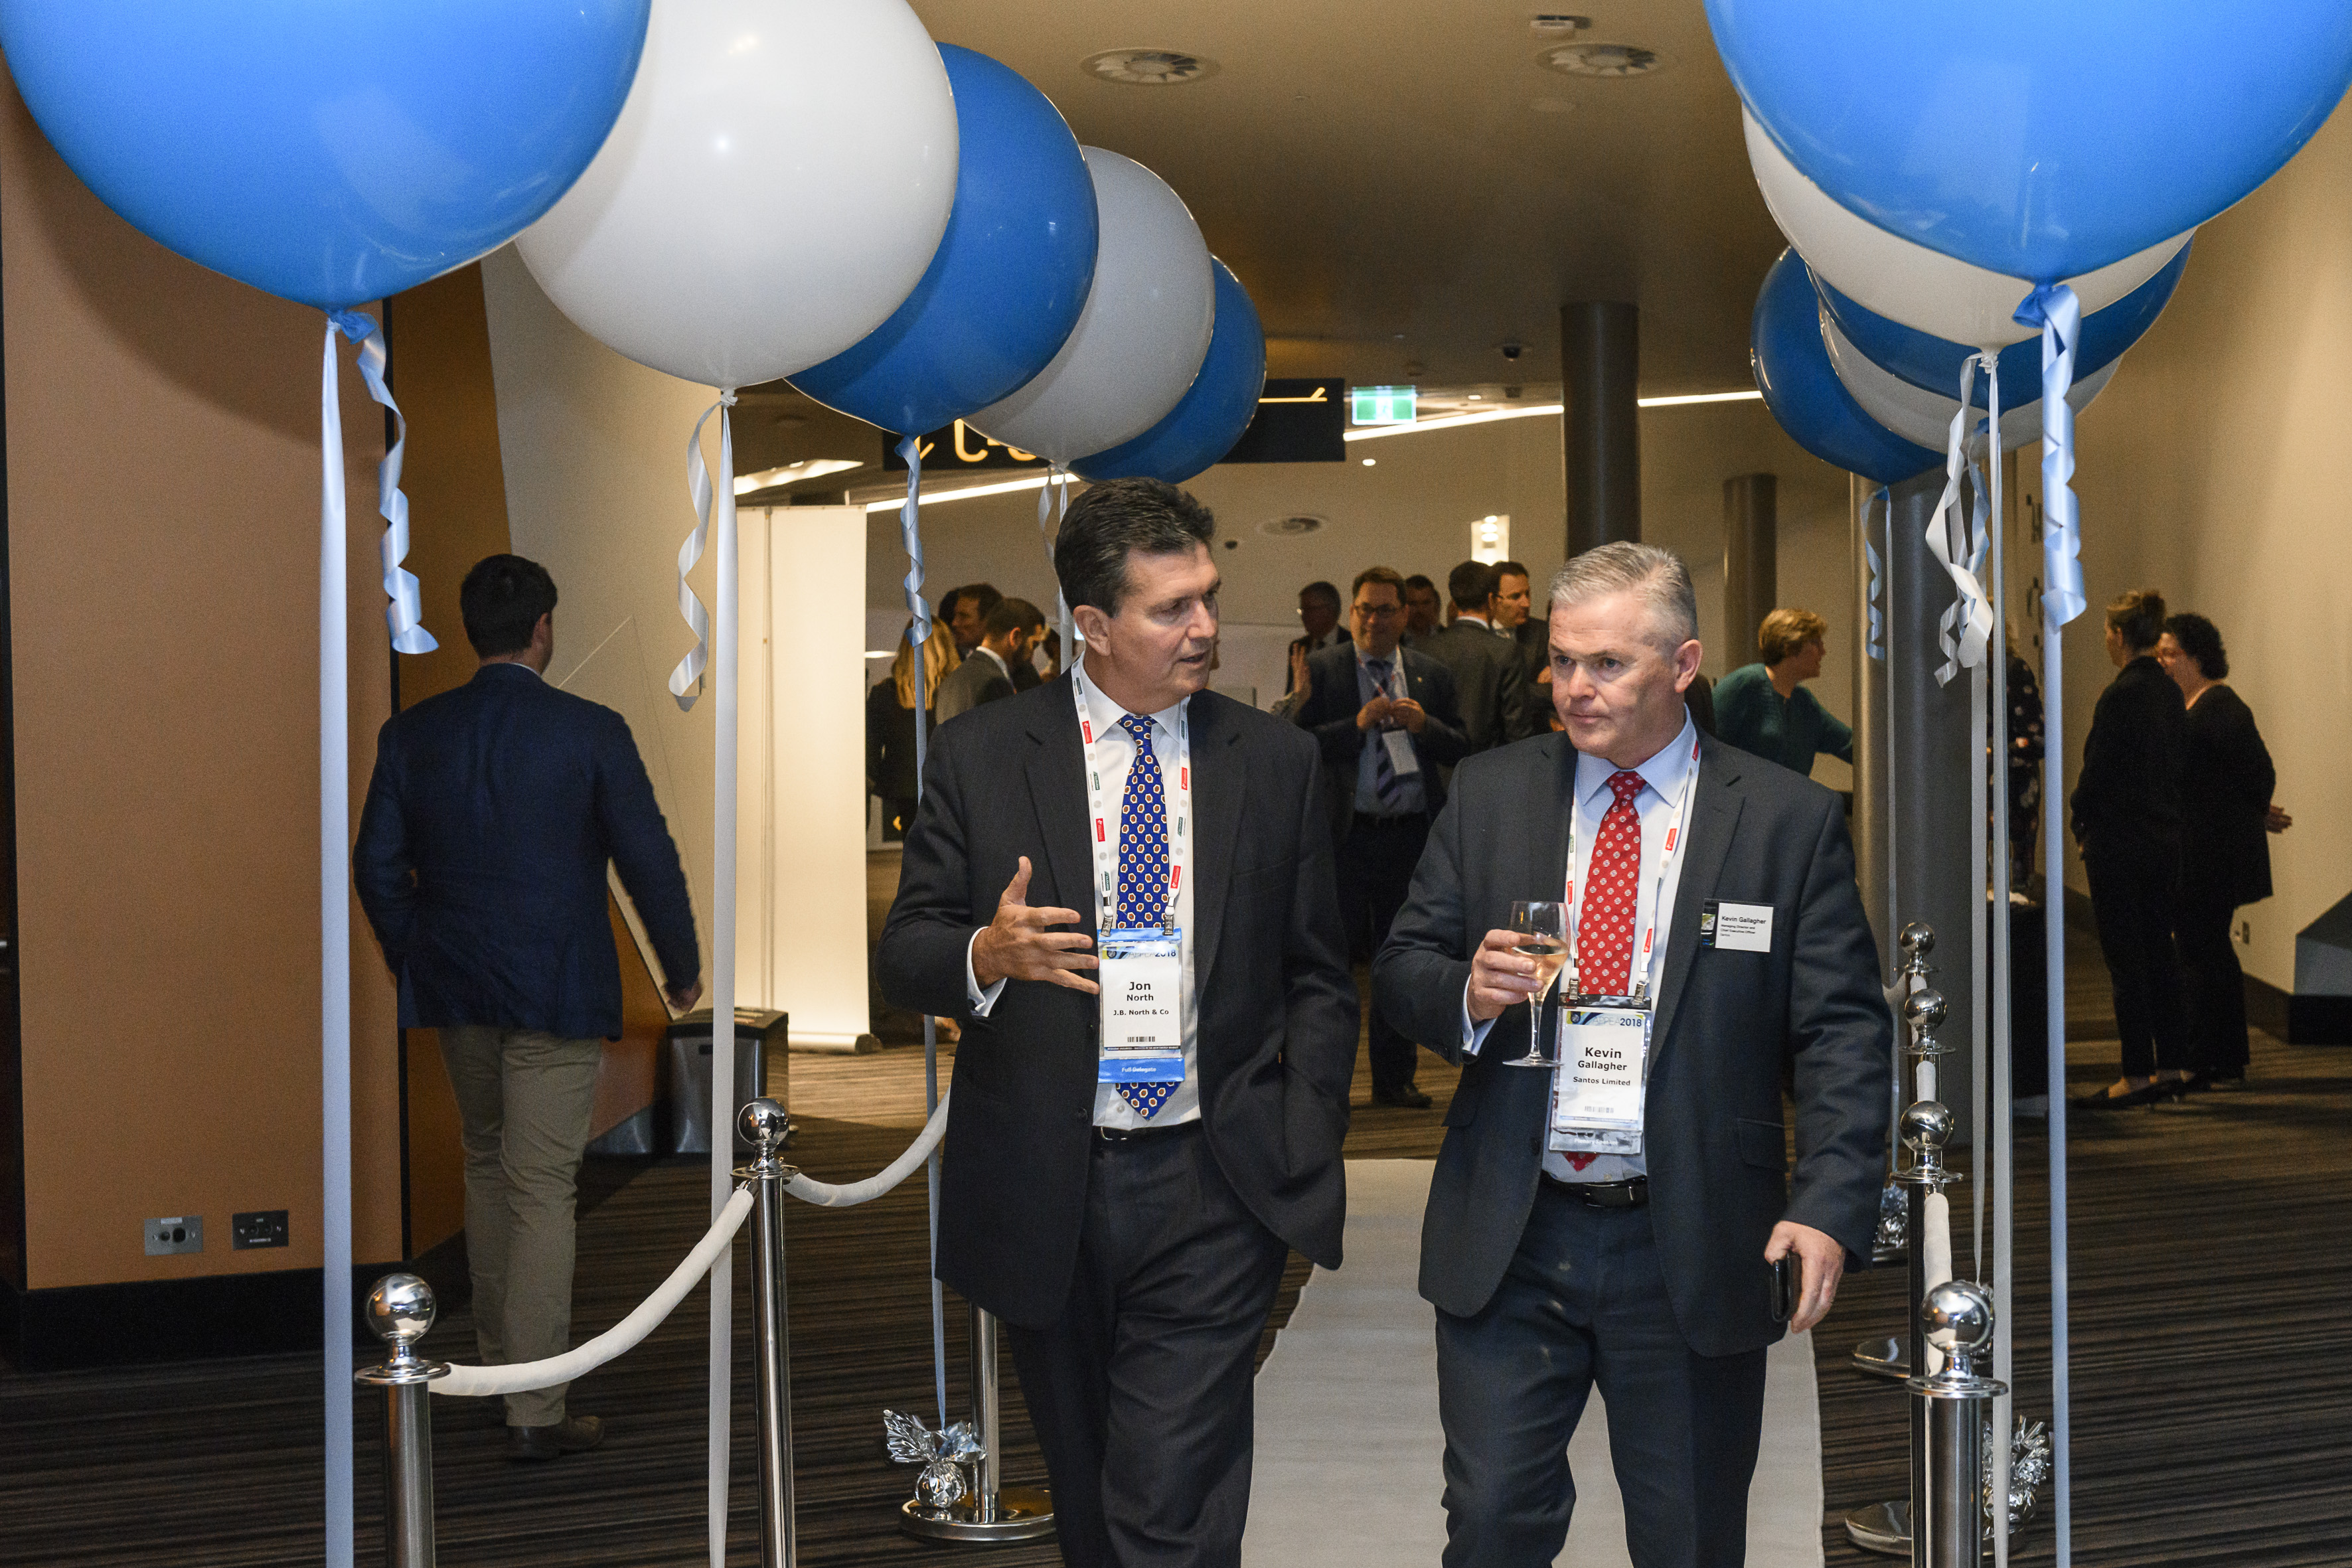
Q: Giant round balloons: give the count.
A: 10